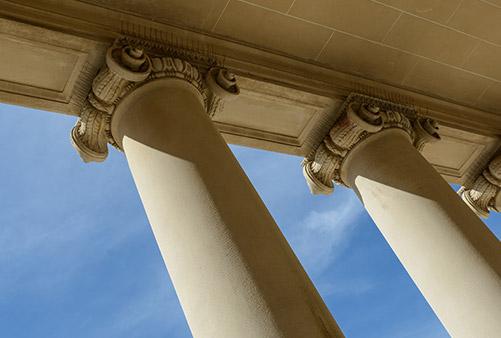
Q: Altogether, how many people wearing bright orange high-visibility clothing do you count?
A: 0